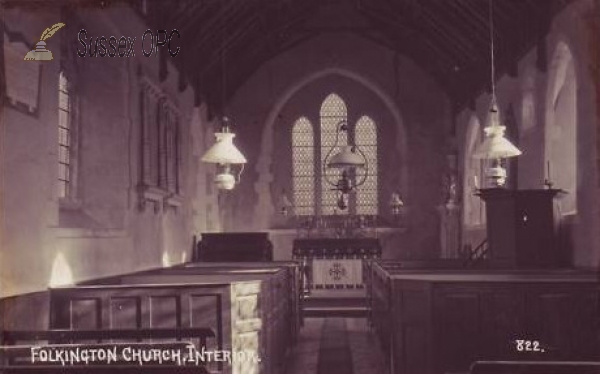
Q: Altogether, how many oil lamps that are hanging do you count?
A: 3